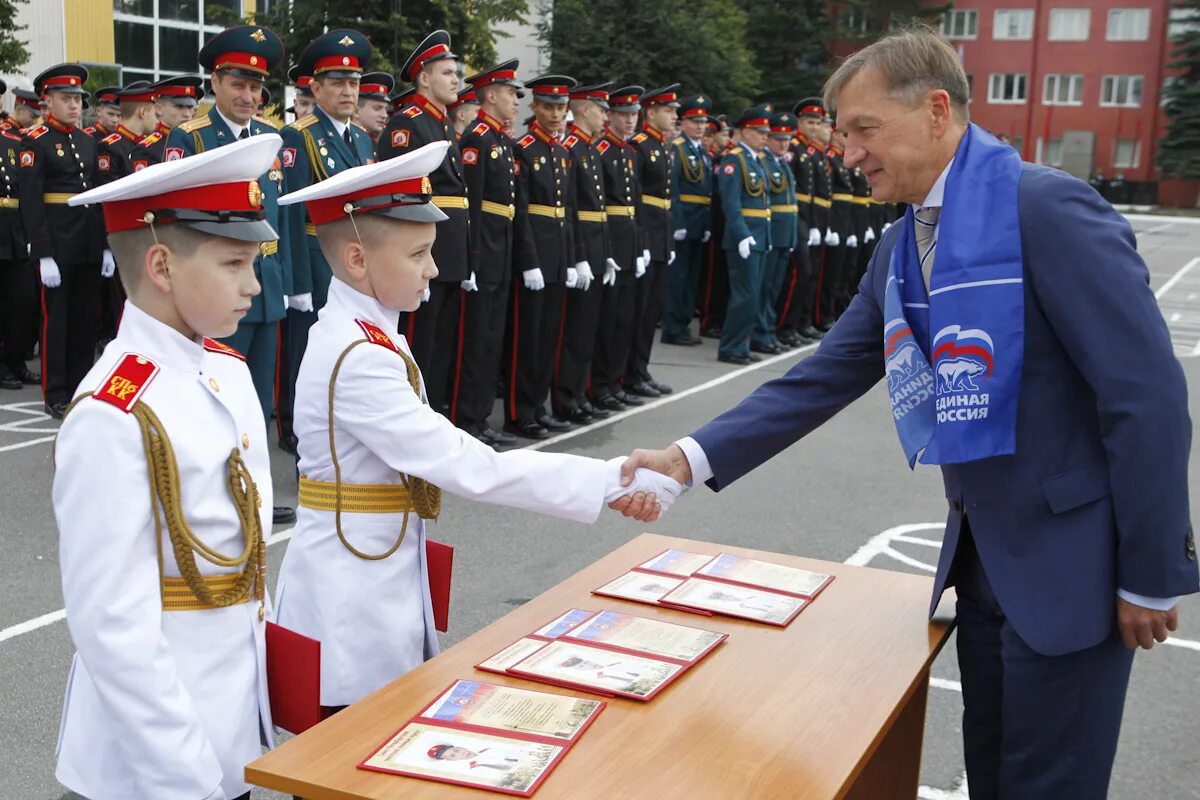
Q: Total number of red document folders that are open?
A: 5